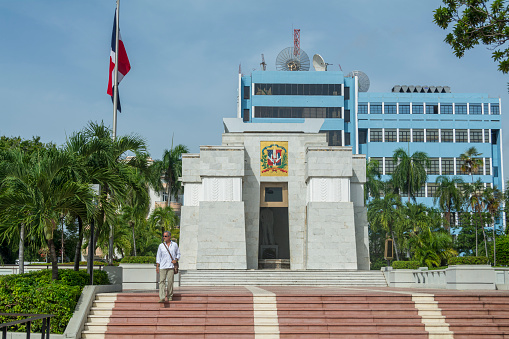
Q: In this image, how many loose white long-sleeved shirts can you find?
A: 1